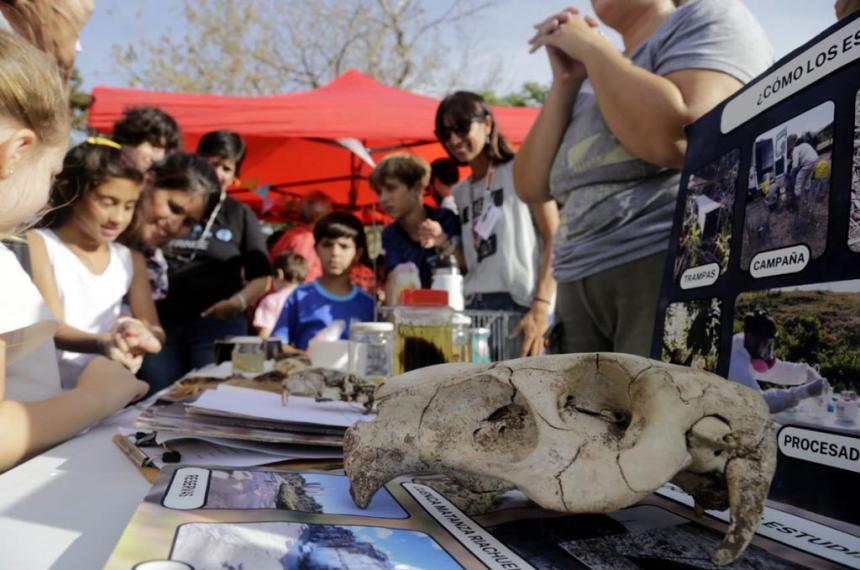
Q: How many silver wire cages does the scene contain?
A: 1